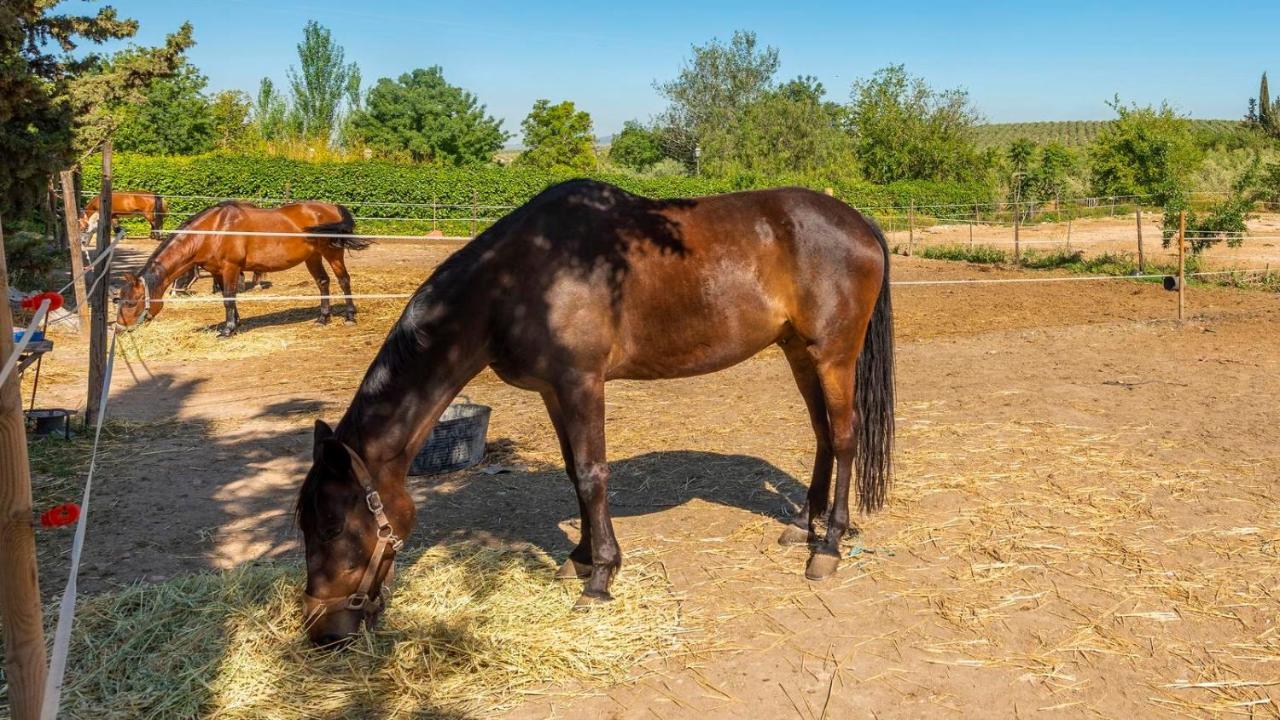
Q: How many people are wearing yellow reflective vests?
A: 0